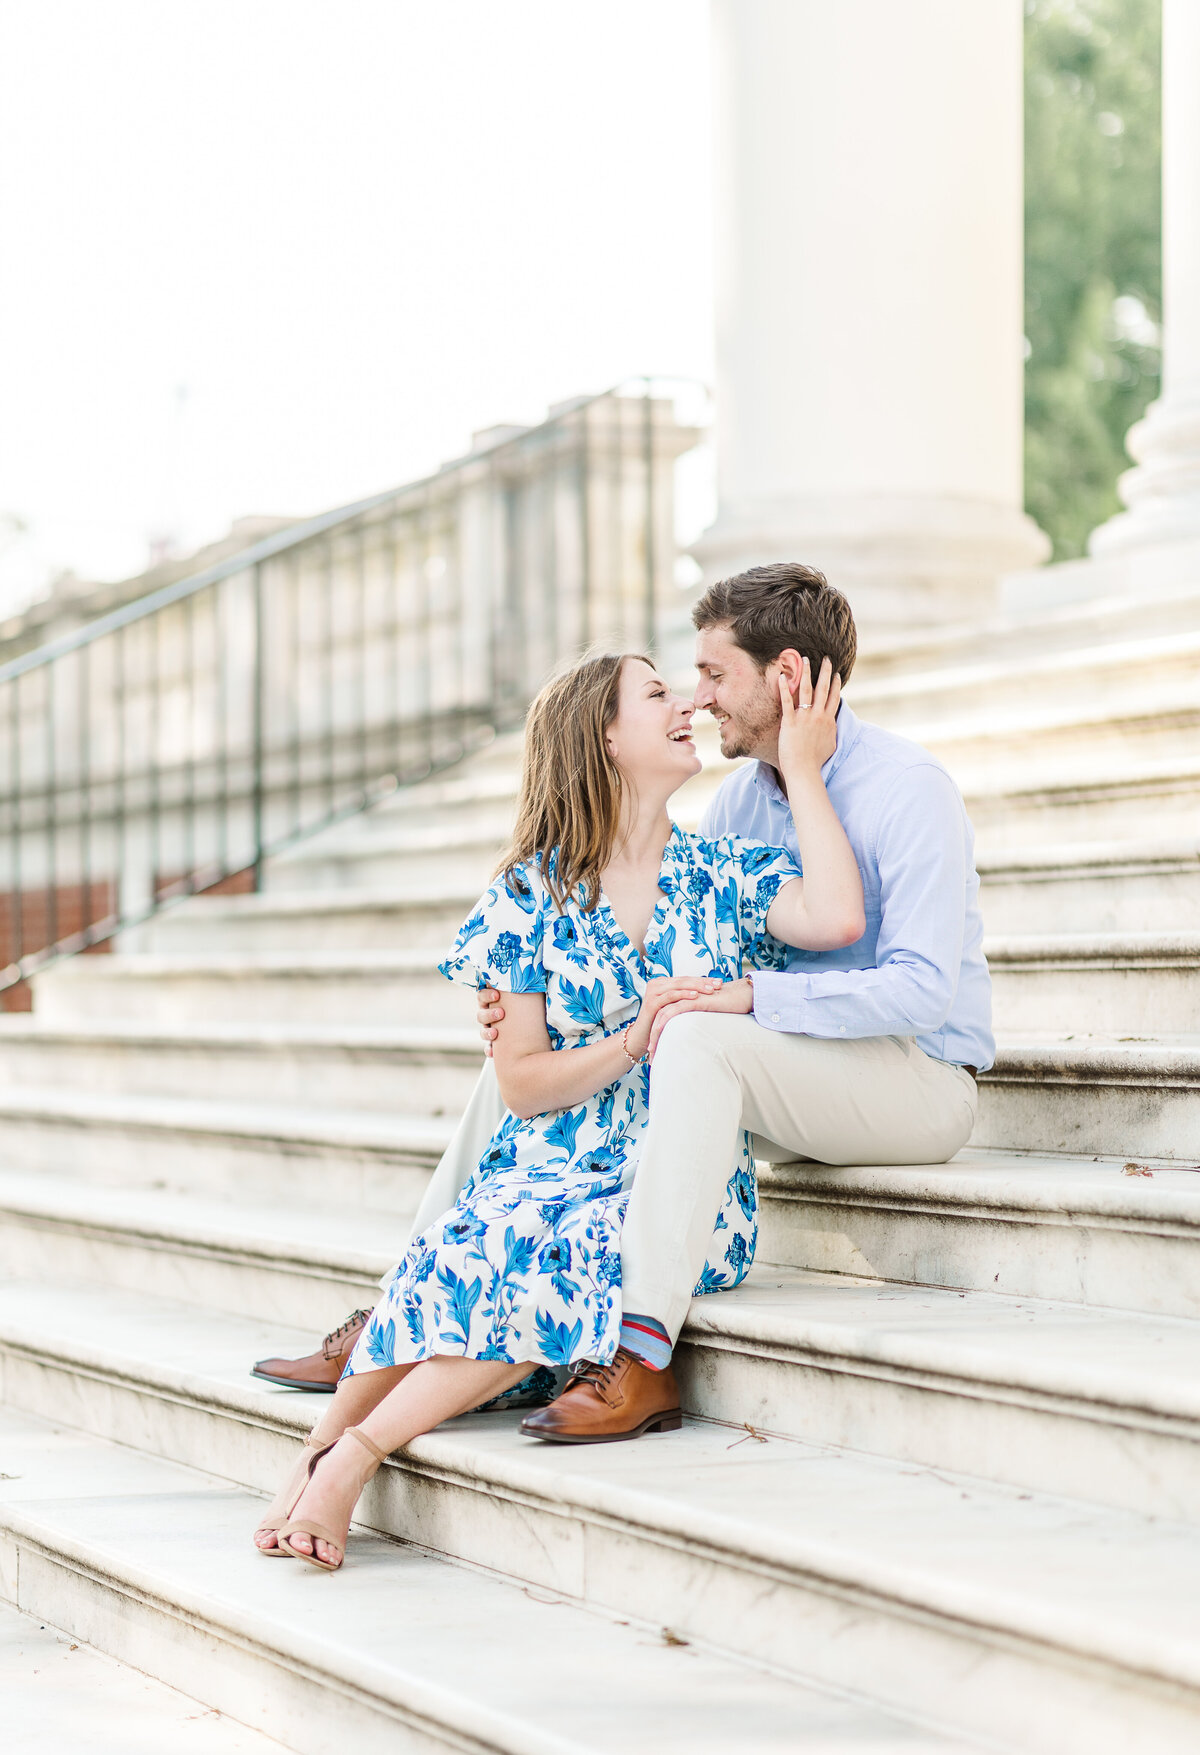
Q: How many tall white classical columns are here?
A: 2